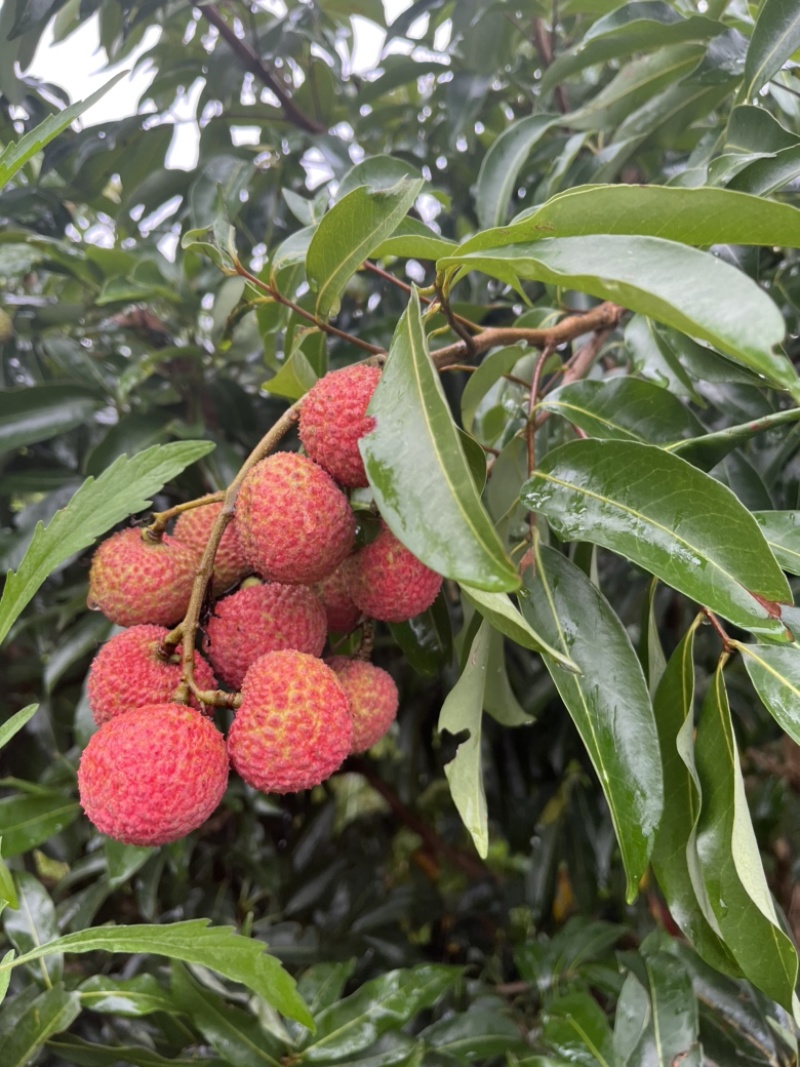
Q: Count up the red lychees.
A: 11